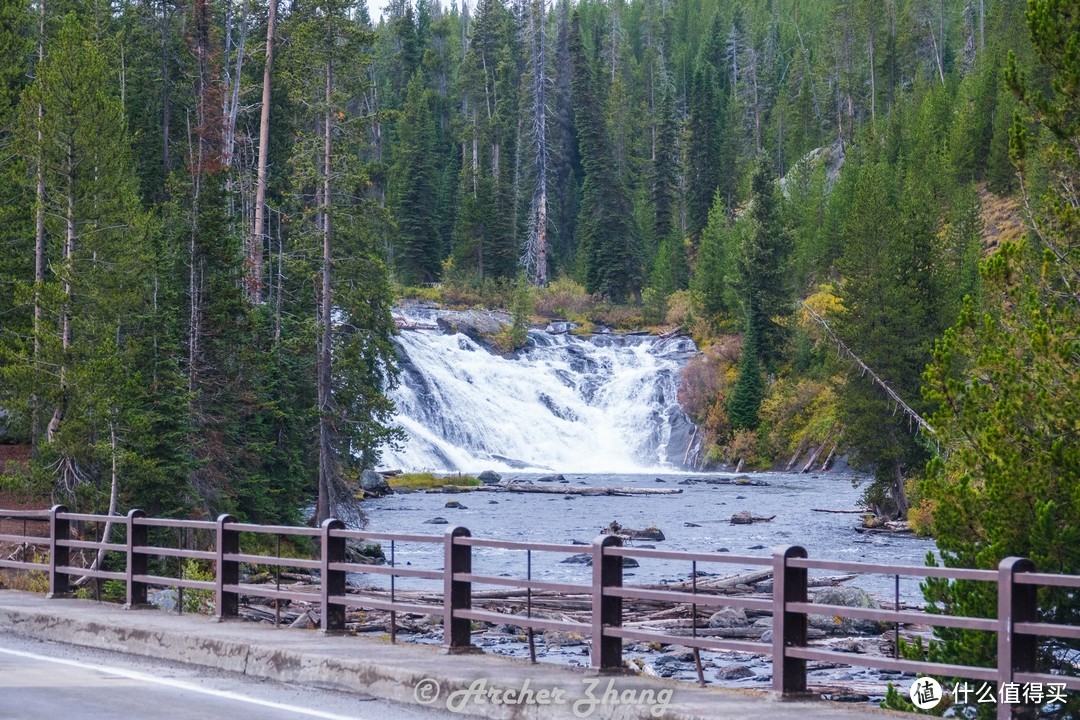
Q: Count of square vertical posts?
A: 8